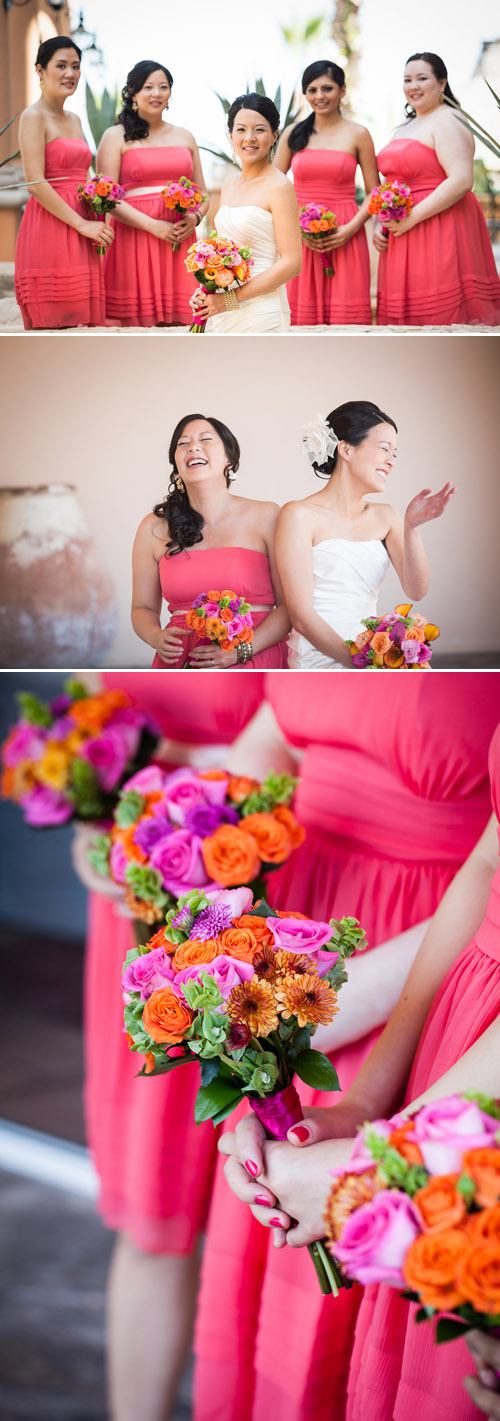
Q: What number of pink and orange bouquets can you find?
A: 11